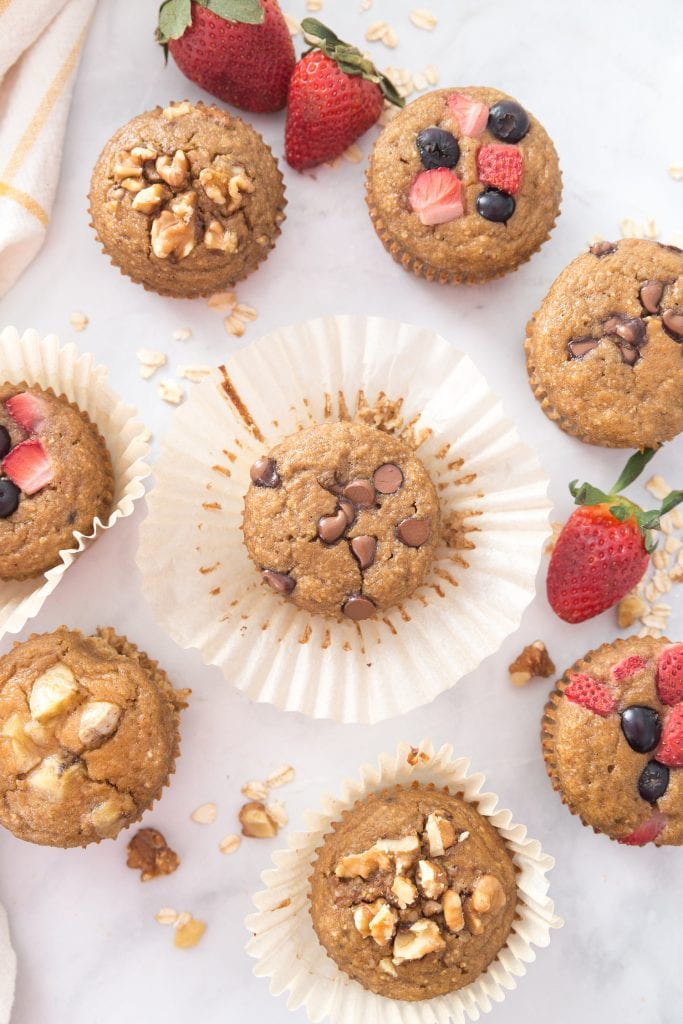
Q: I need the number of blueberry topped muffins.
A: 3